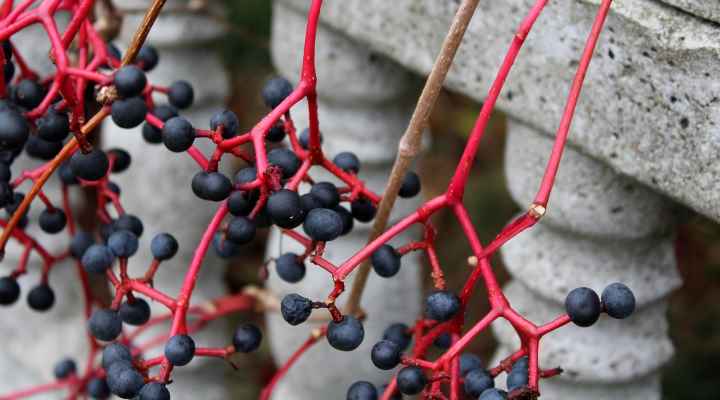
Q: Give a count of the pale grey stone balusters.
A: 4